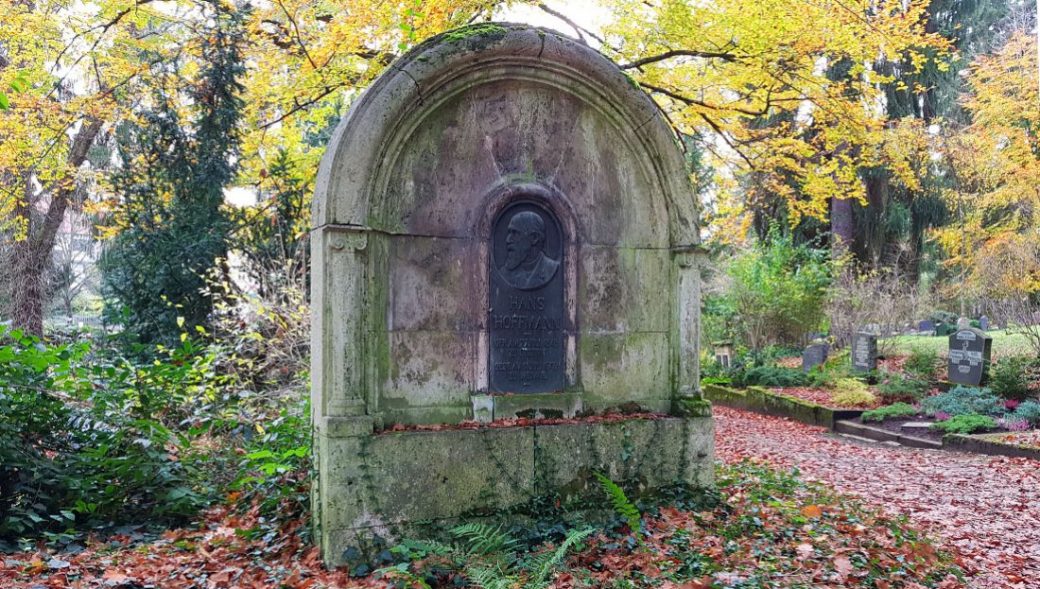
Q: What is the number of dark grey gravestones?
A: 3